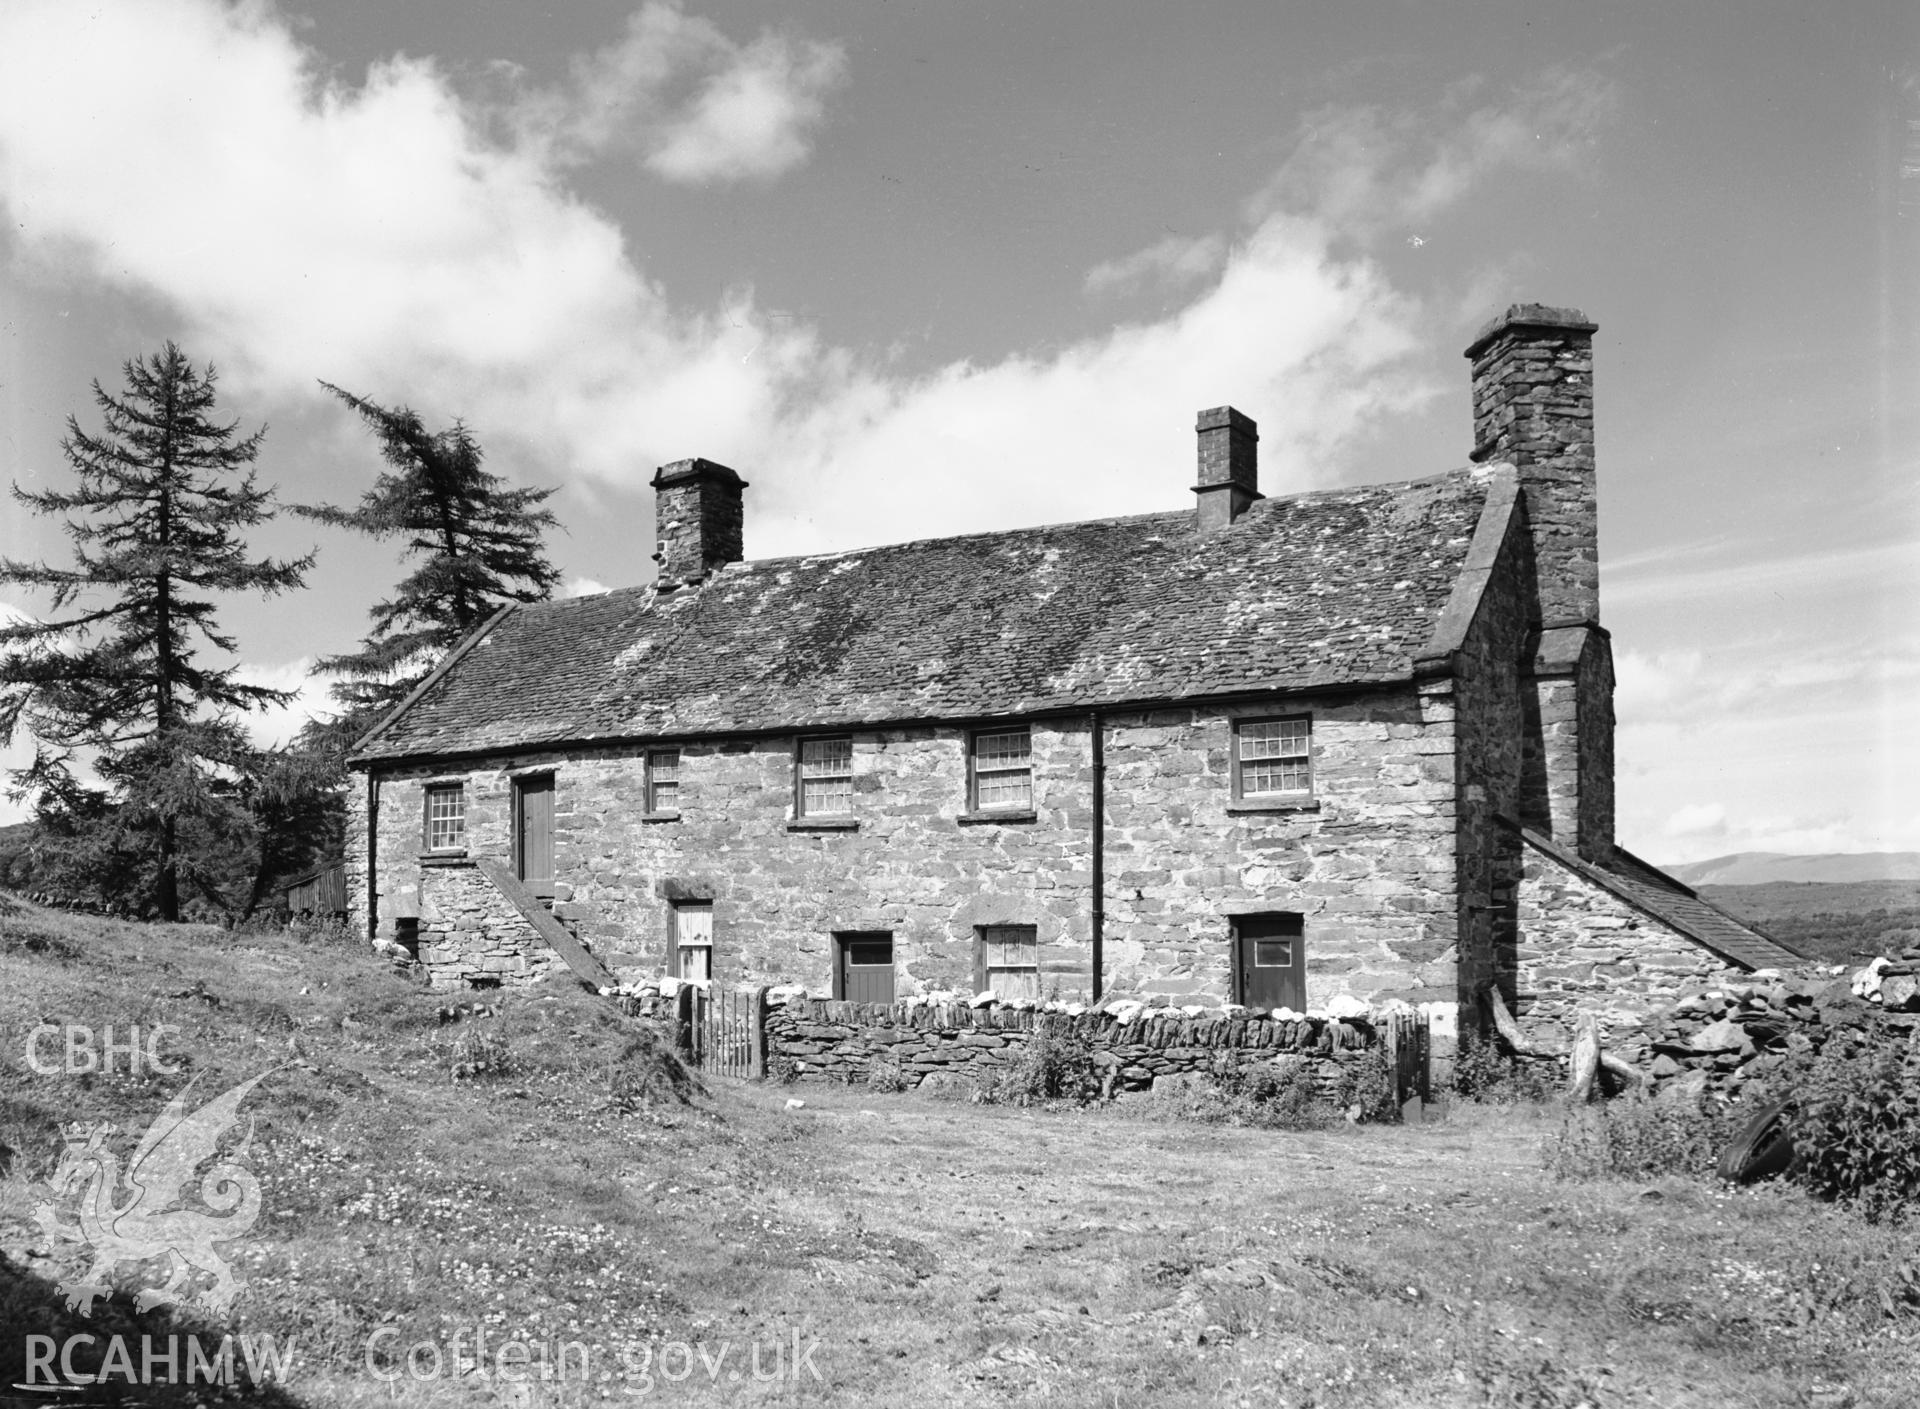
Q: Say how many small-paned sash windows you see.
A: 5